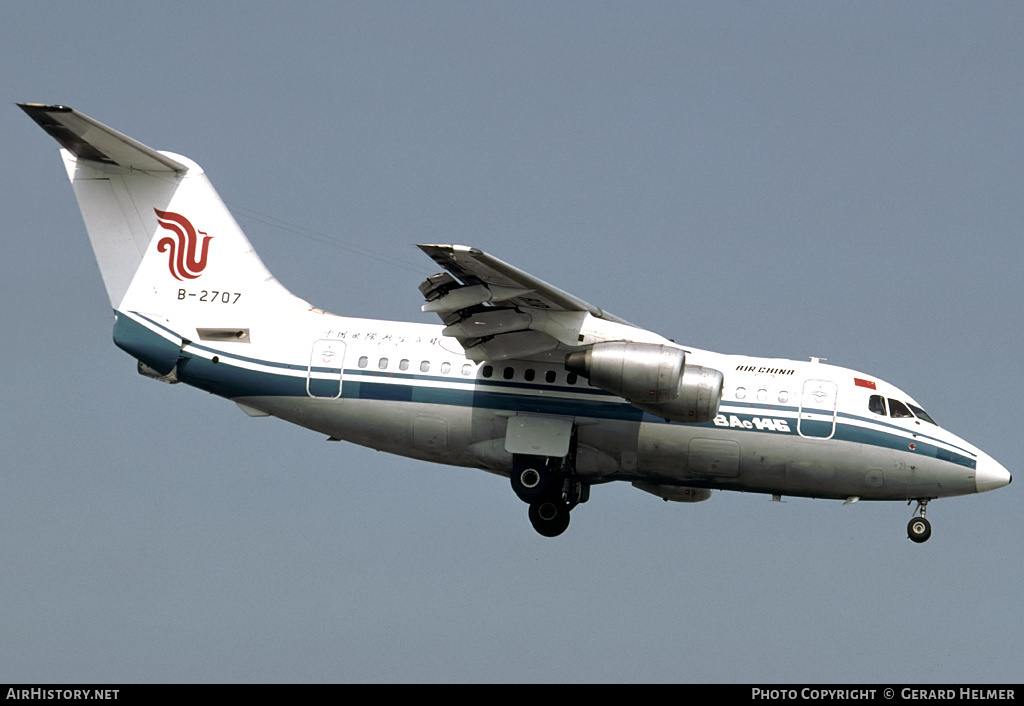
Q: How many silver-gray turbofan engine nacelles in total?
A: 3